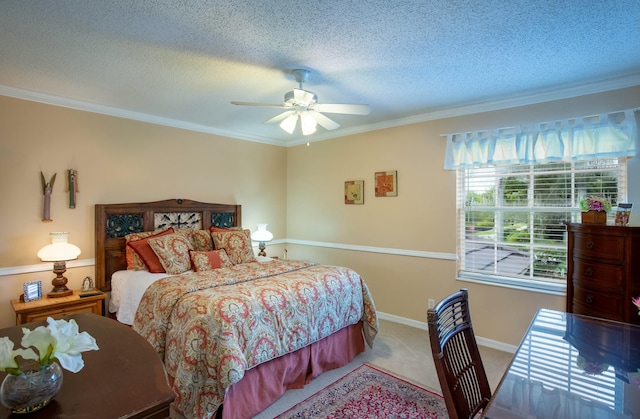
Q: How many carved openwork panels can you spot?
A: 3